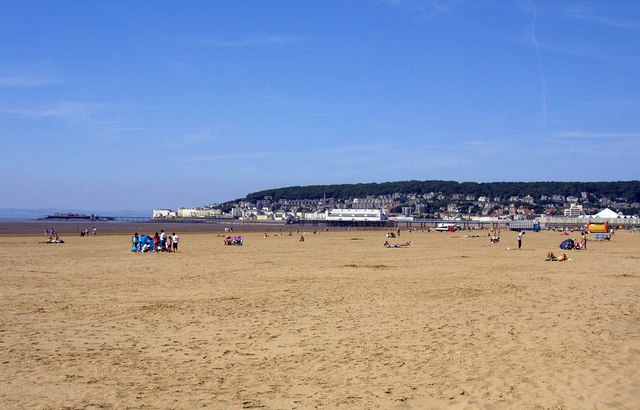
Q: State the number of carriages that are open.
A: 0